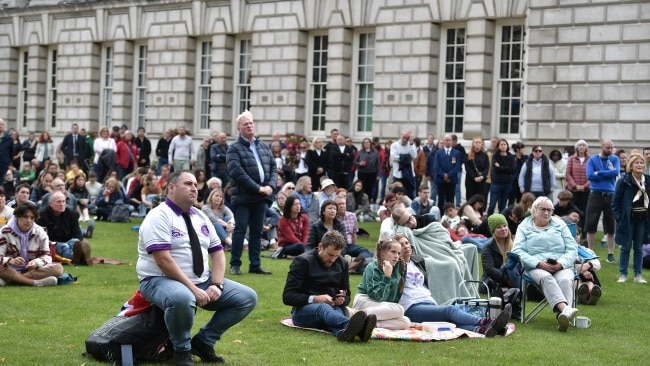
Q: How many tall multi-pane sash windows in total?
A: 10